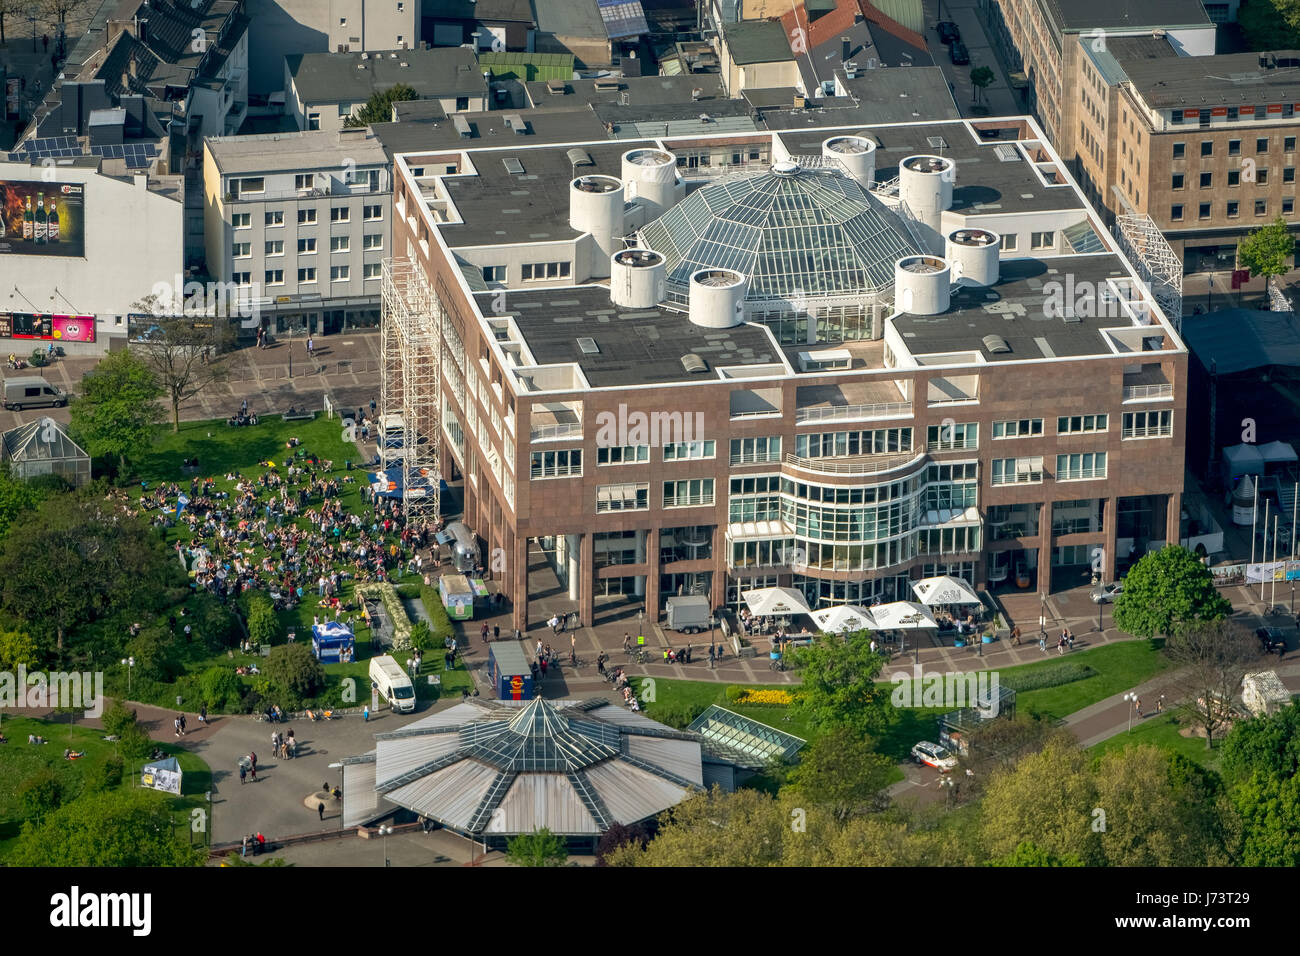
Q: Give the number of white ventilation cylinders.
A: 8